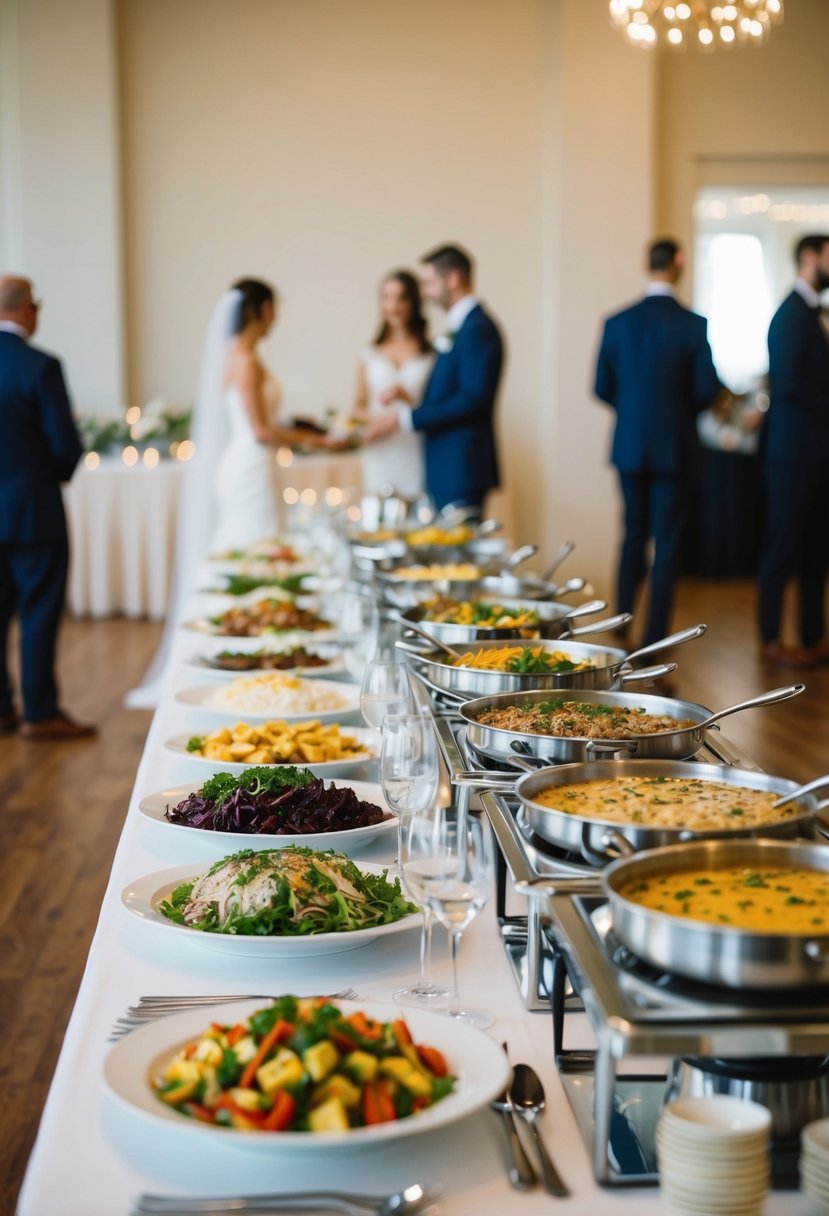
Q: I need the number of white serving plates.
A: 9